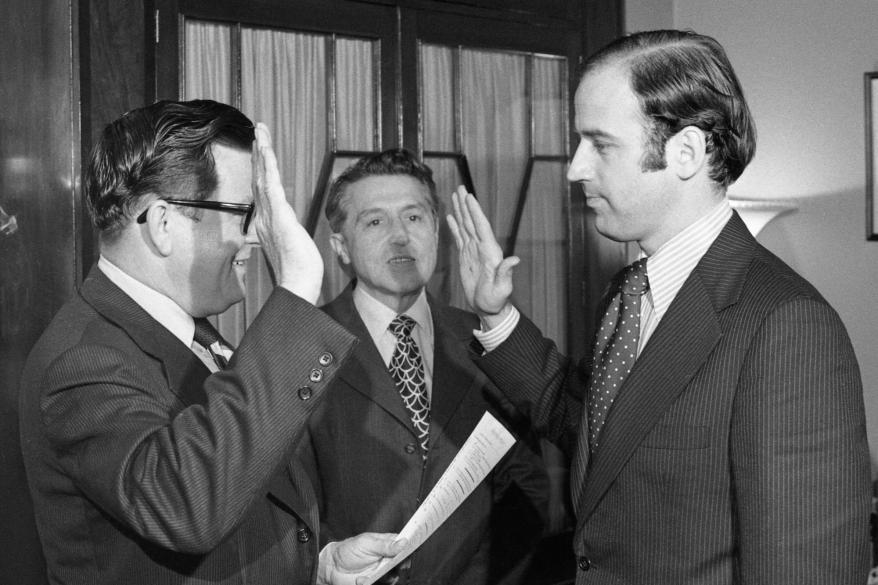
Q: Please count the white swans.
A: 0